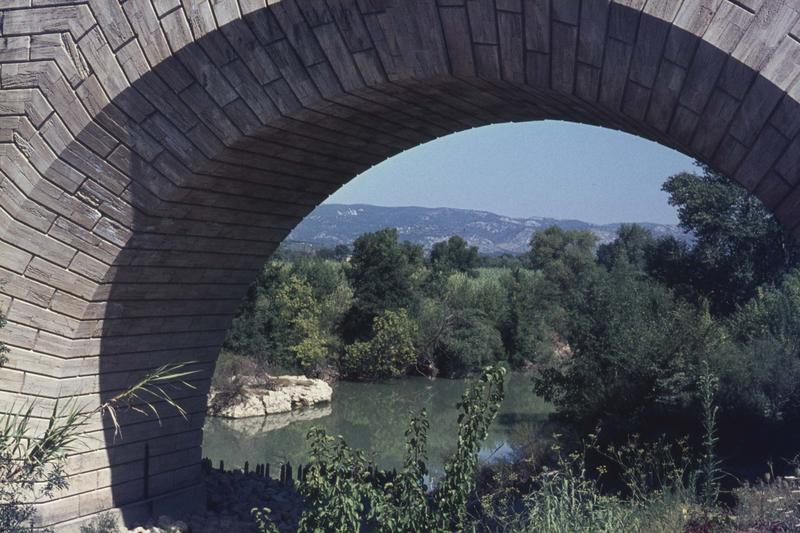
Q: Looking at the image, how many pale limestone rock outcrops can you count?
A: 1